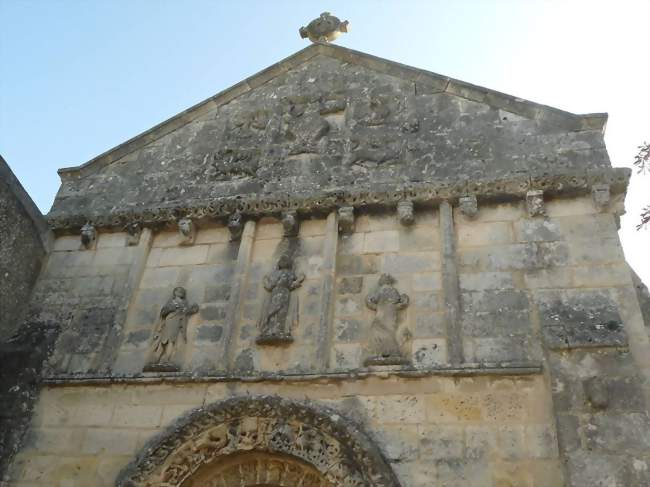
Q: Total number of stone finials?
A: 1